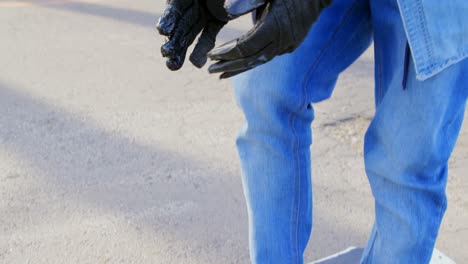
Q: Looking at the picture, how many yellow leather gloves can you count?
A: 0